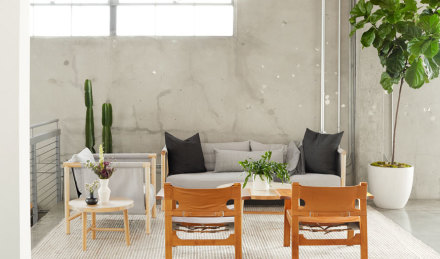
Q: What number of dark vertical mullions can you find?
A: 1